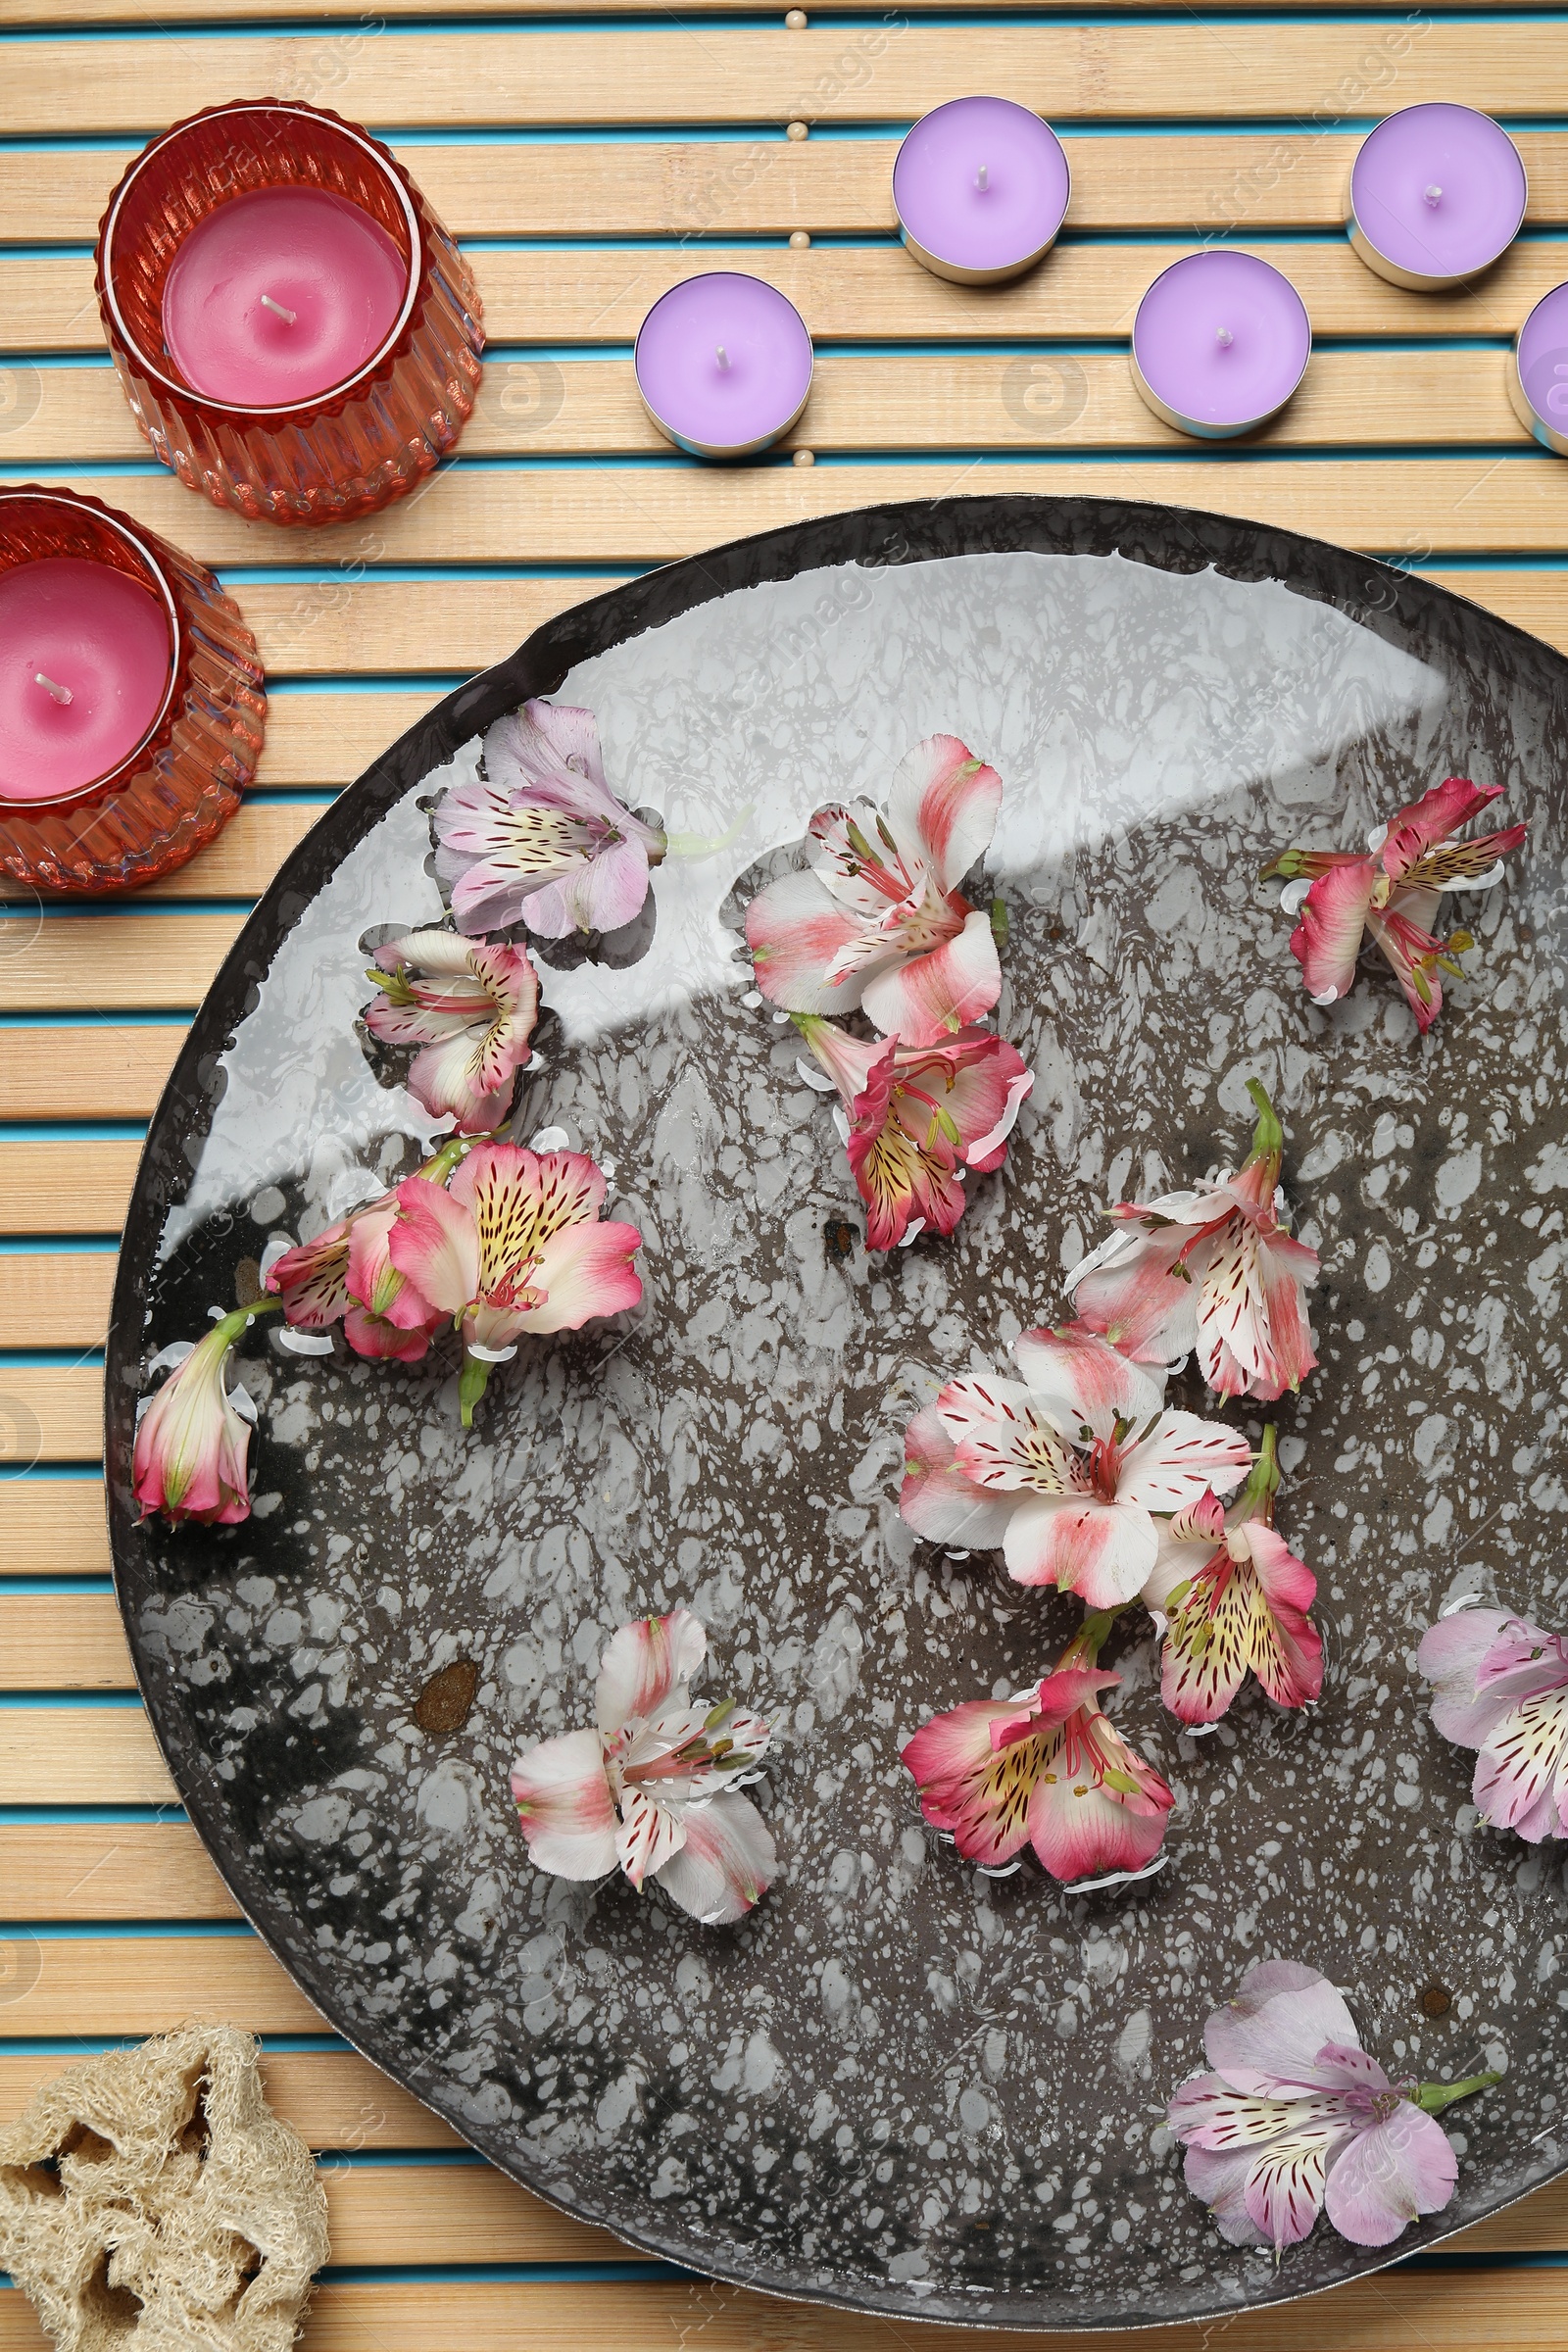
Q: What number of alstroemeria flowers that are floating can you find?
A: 15